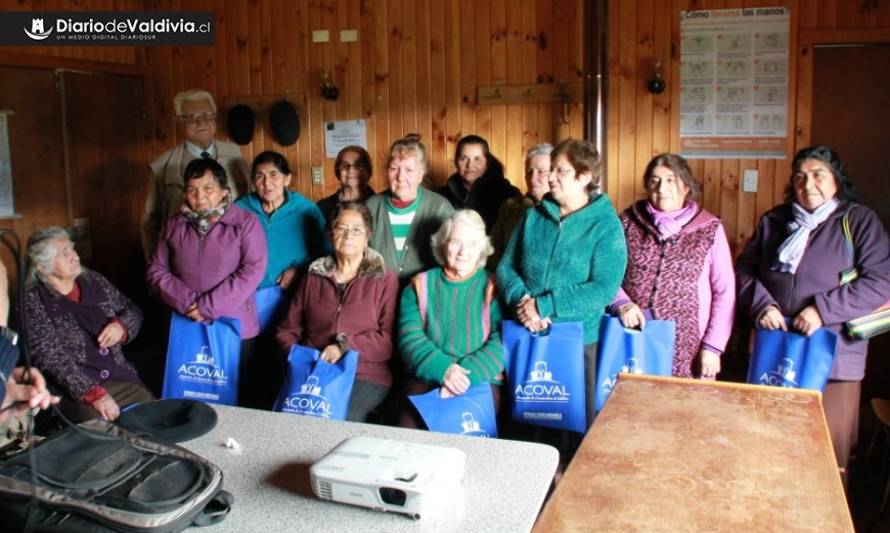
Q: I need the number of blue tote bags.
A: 7